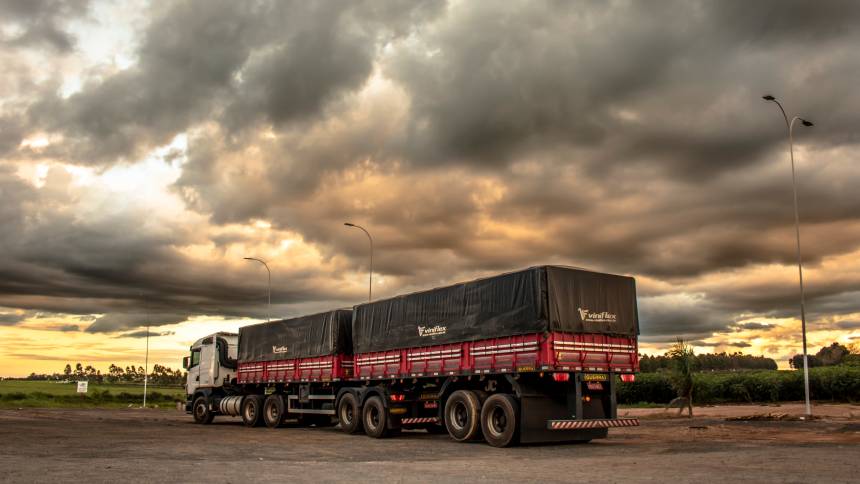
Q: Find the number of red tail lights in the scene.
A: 3